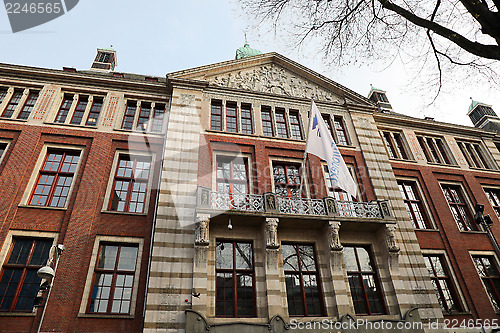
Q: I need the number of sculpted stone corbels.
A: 4